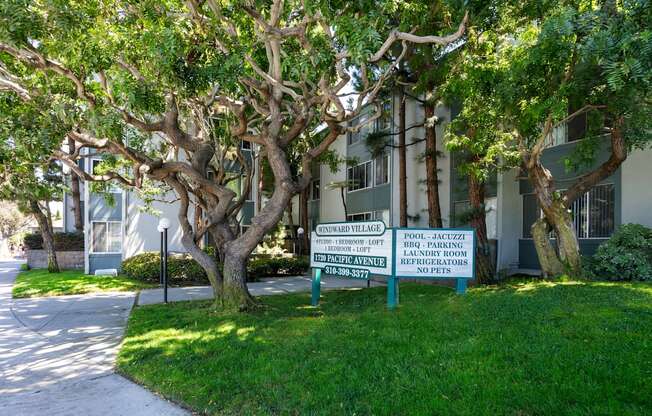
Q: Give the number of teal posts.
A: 3